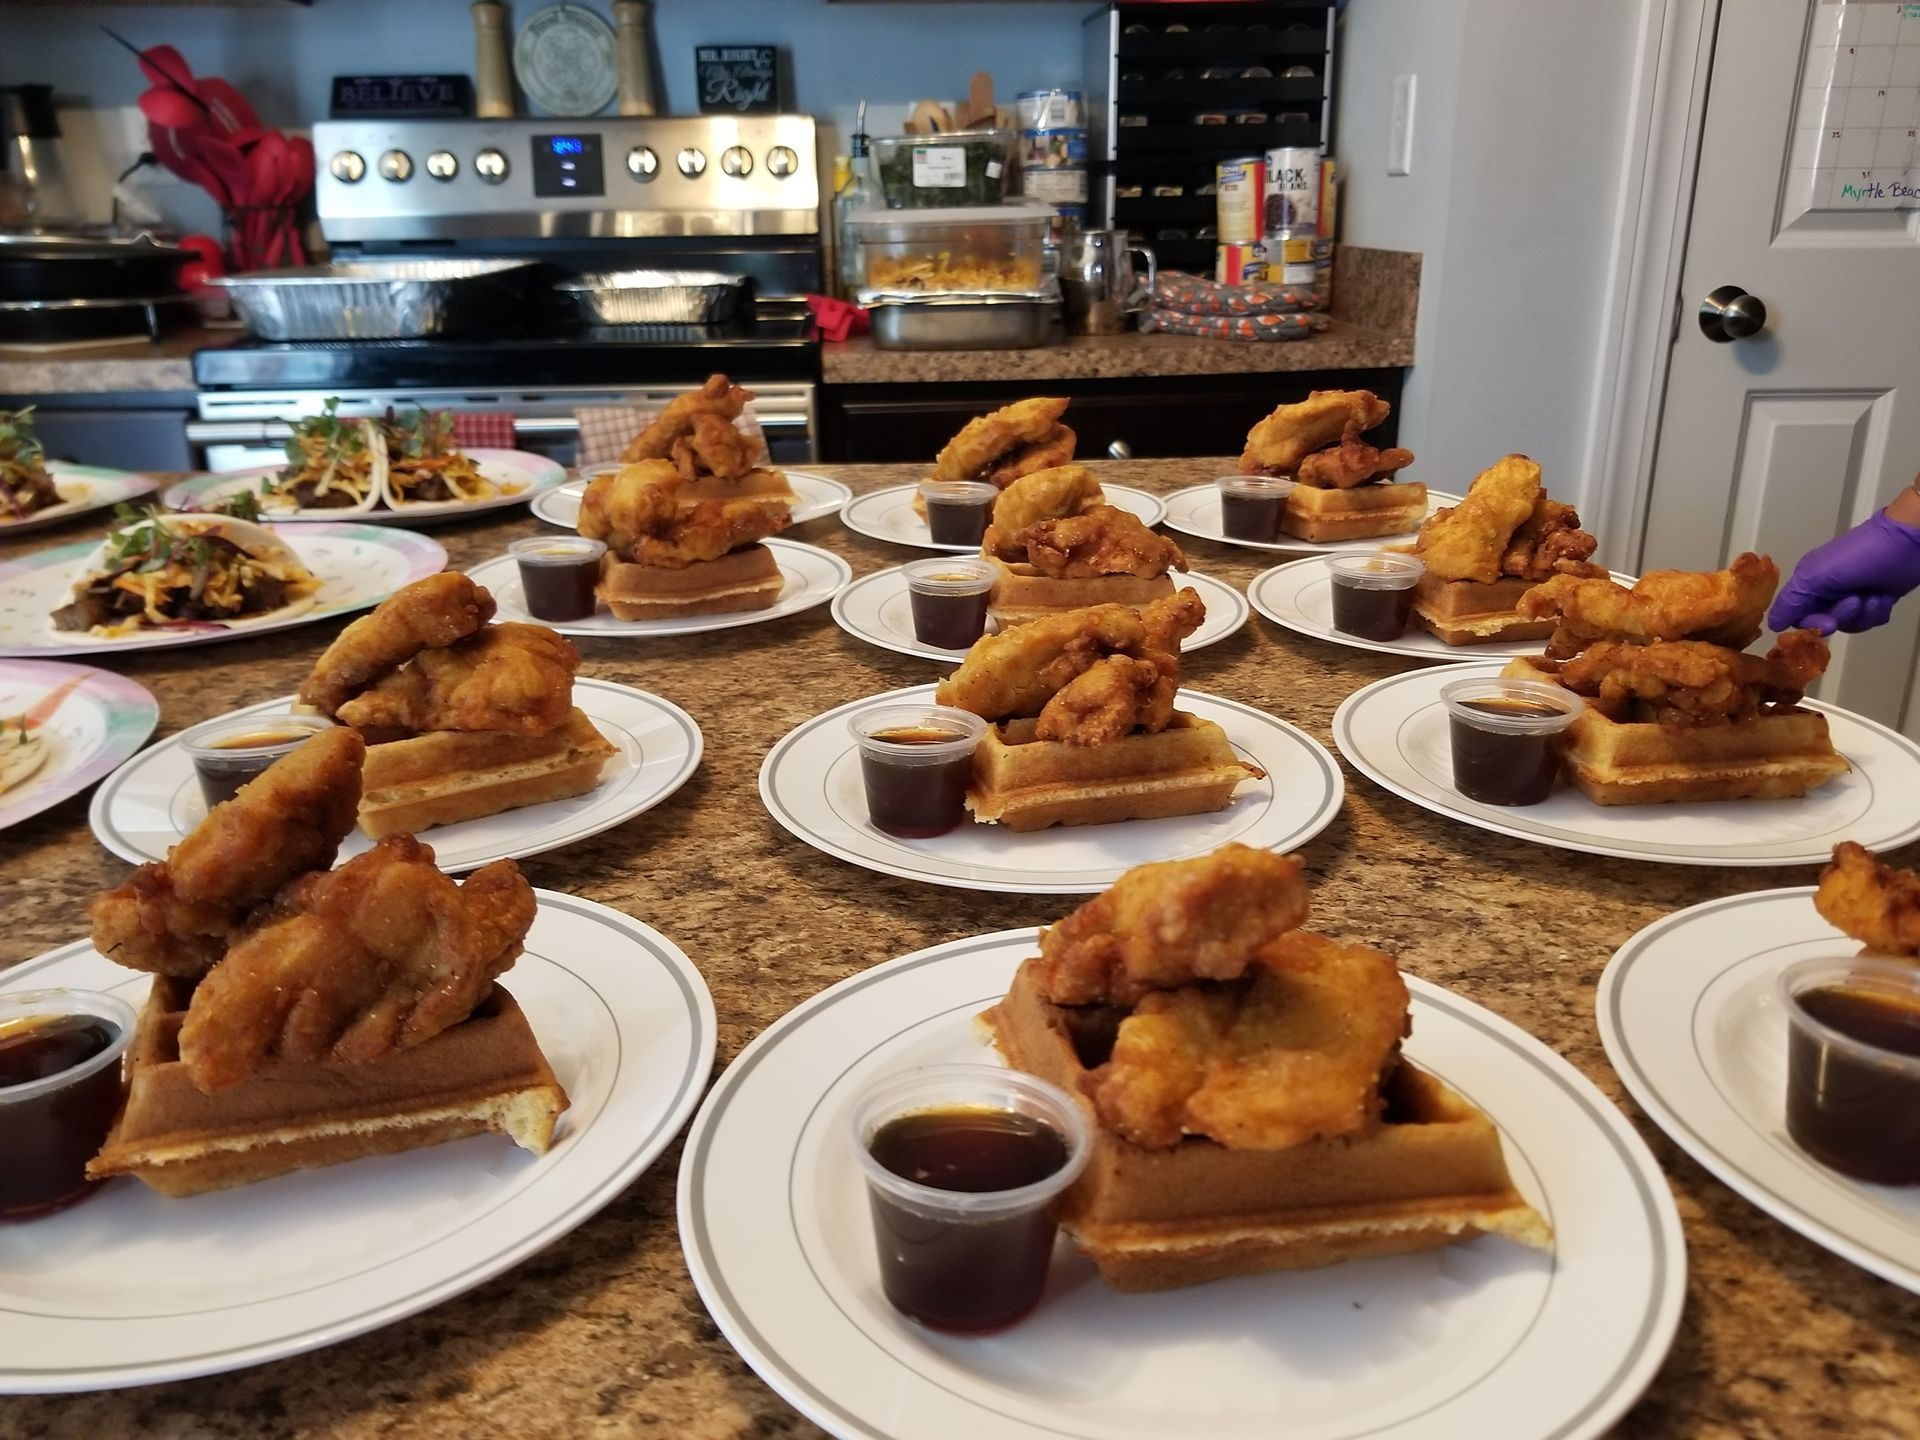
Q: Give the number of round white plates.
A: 12